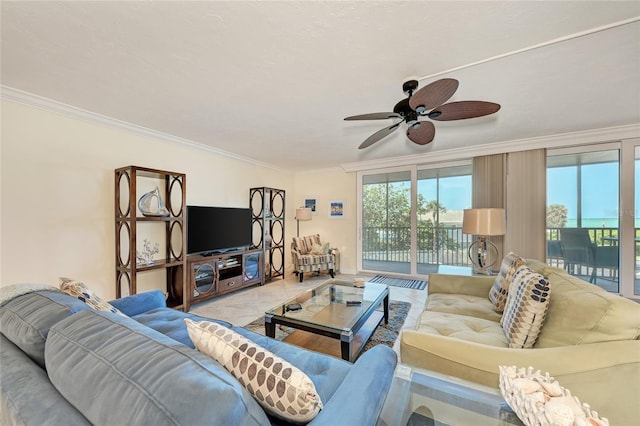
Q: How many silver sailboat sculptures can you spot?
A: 1